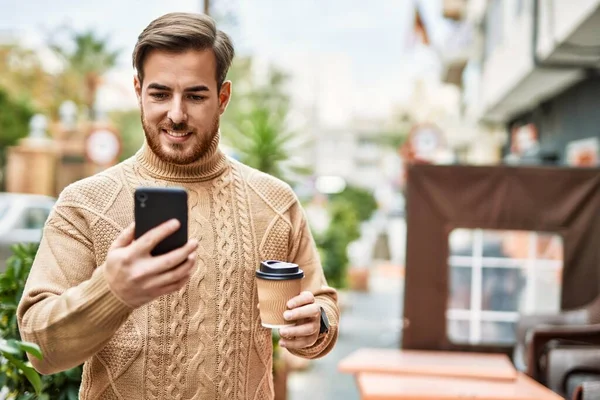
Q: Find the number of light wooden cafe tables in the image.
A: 2